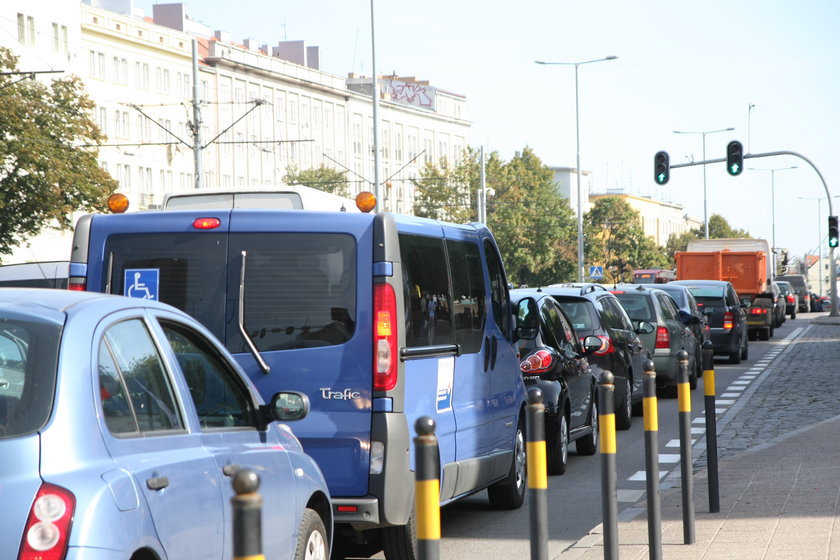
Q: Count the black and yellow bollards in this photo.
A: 7